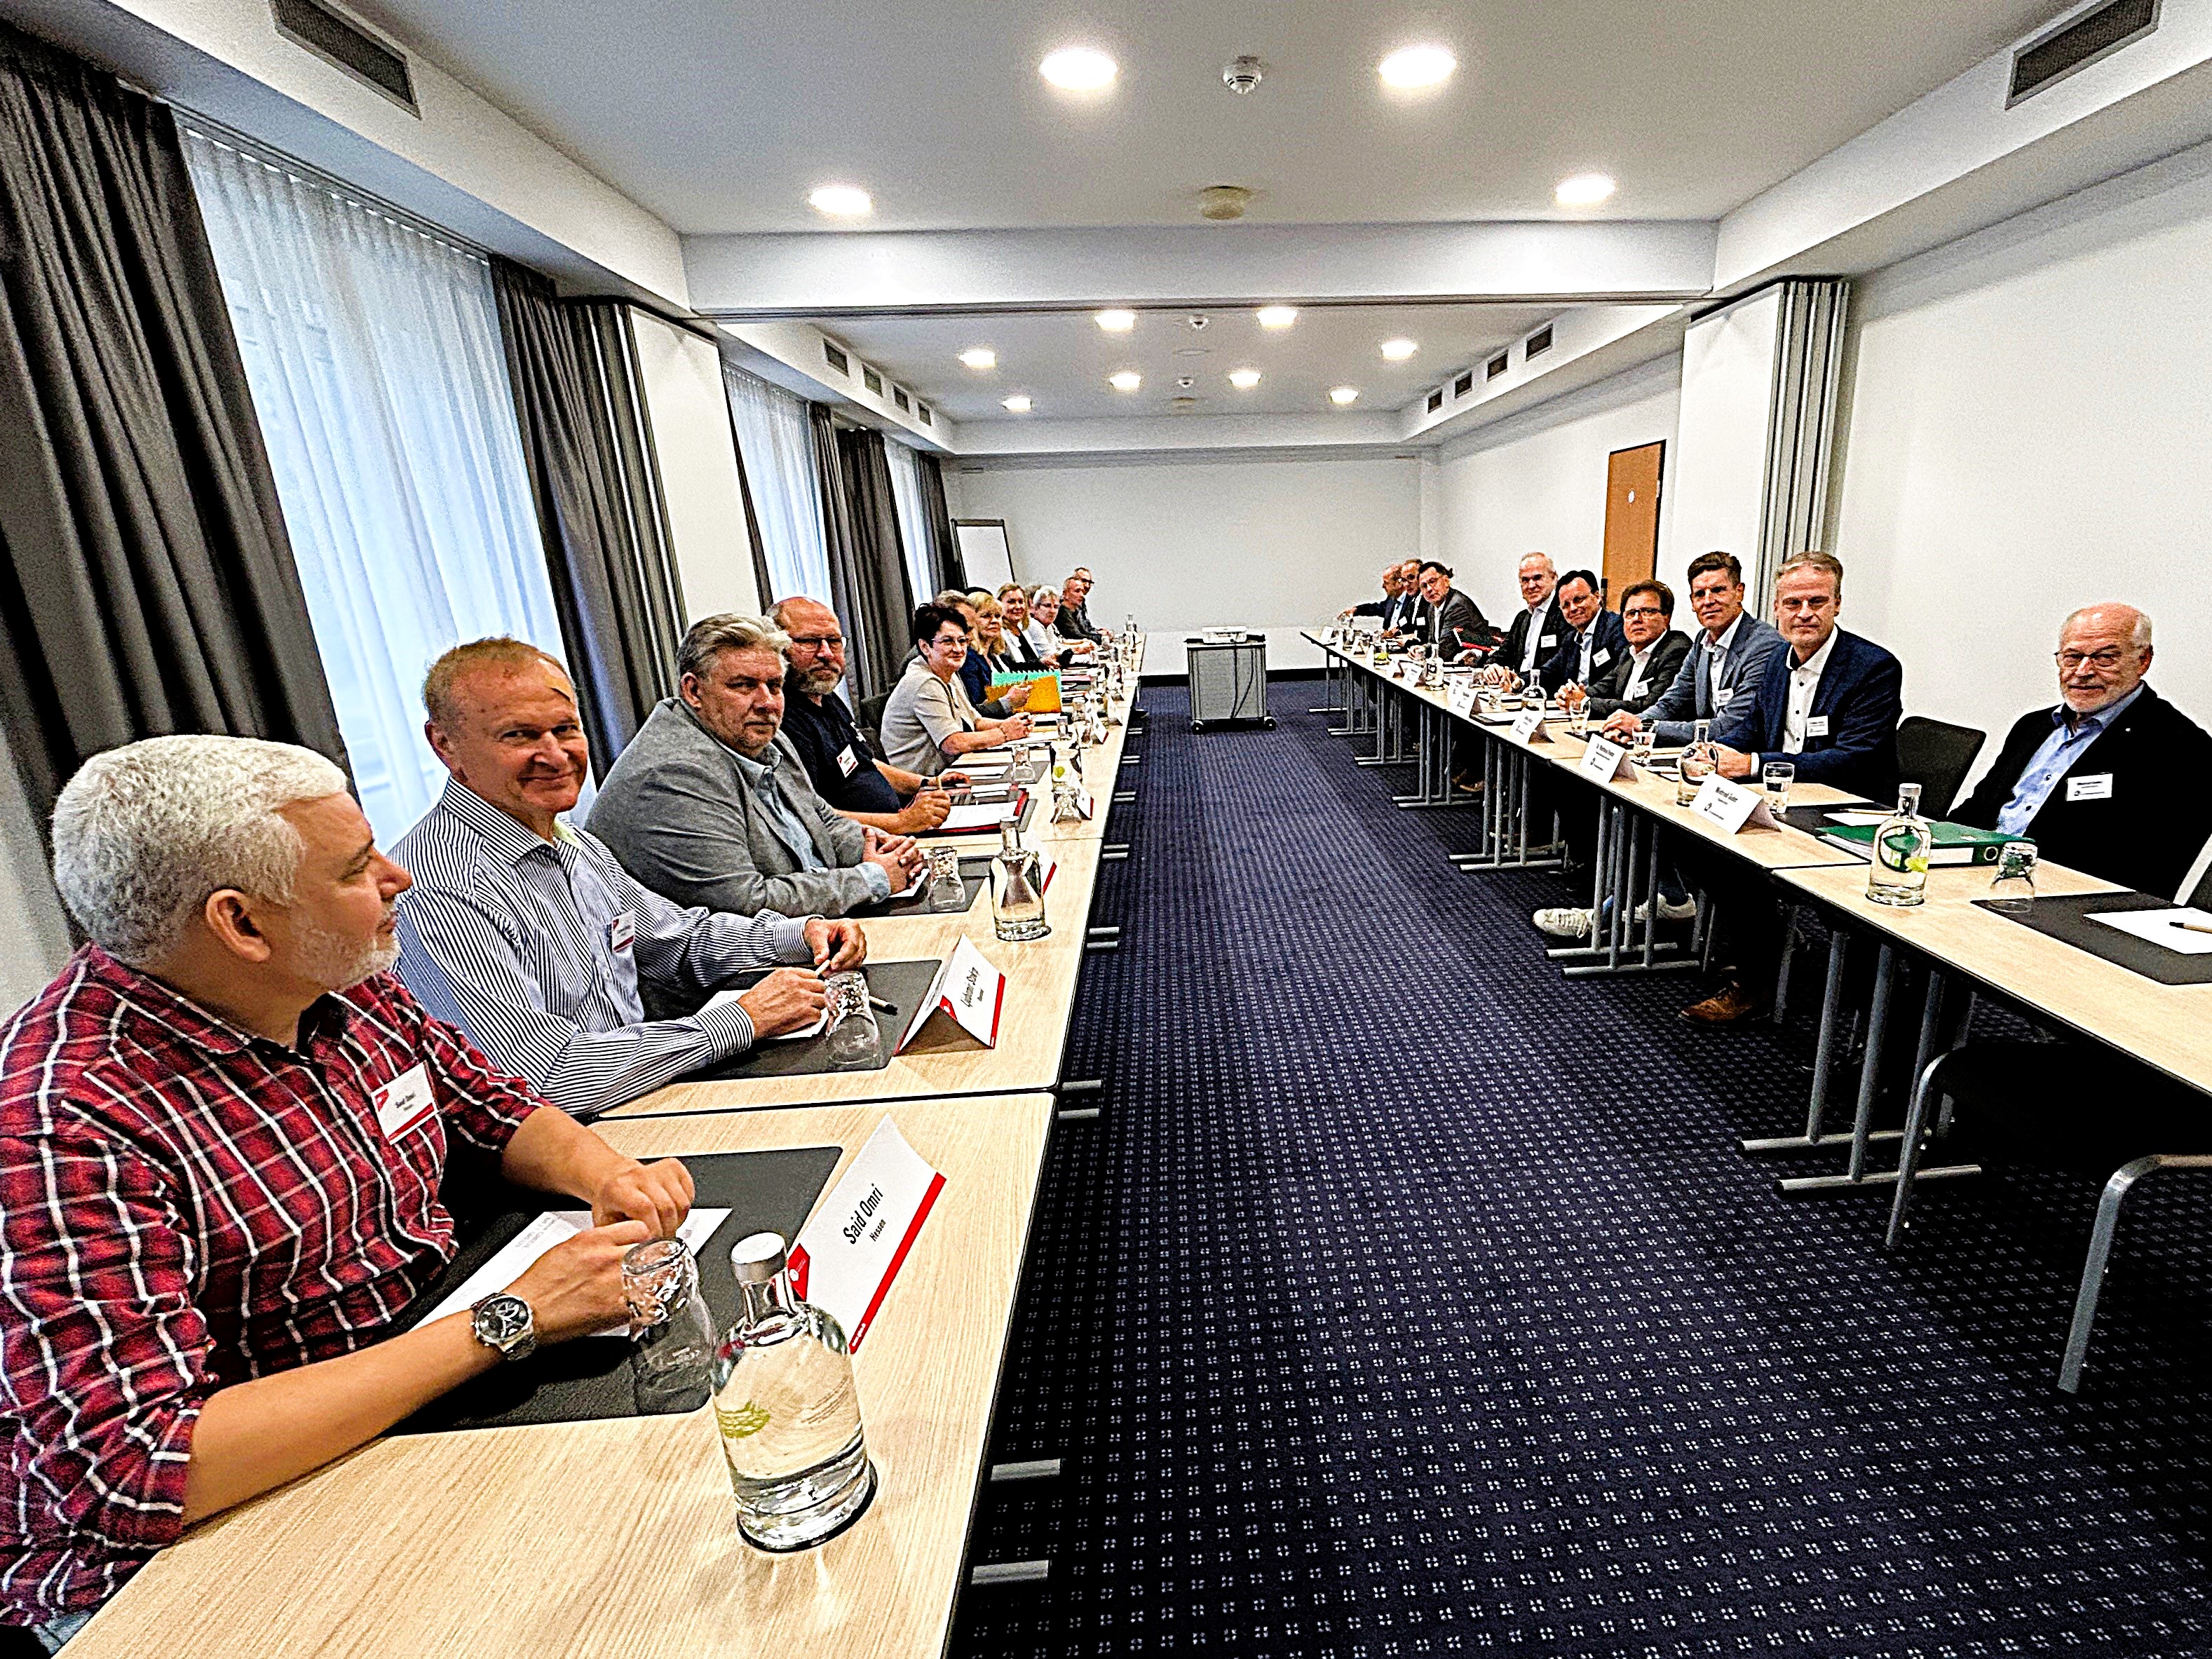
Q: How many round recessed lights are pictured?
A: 12